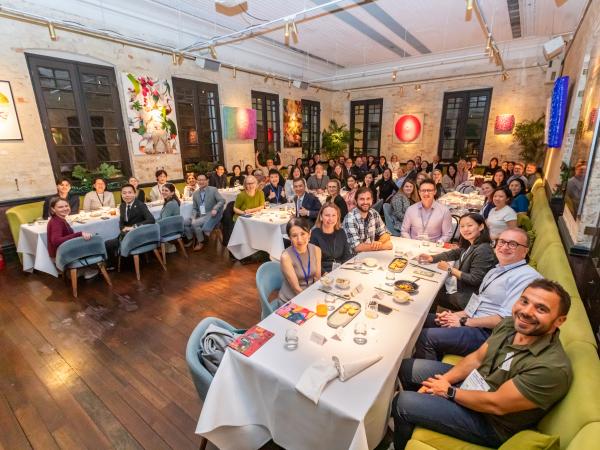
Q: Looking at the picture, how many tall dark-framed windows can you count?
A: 6